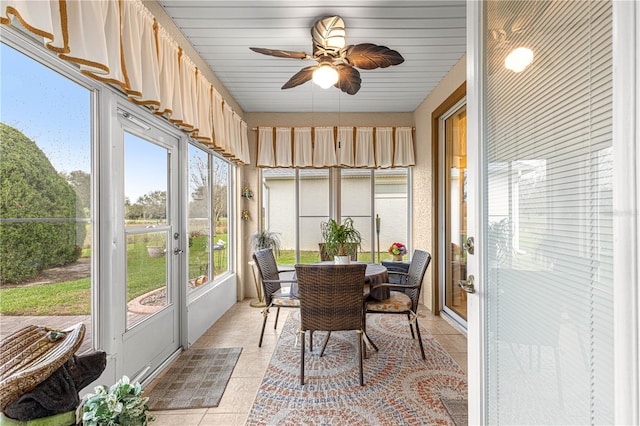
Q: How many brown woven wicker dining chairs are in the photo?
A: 4